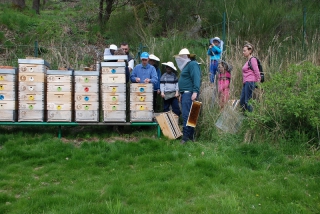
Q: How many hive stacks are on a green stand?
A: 6